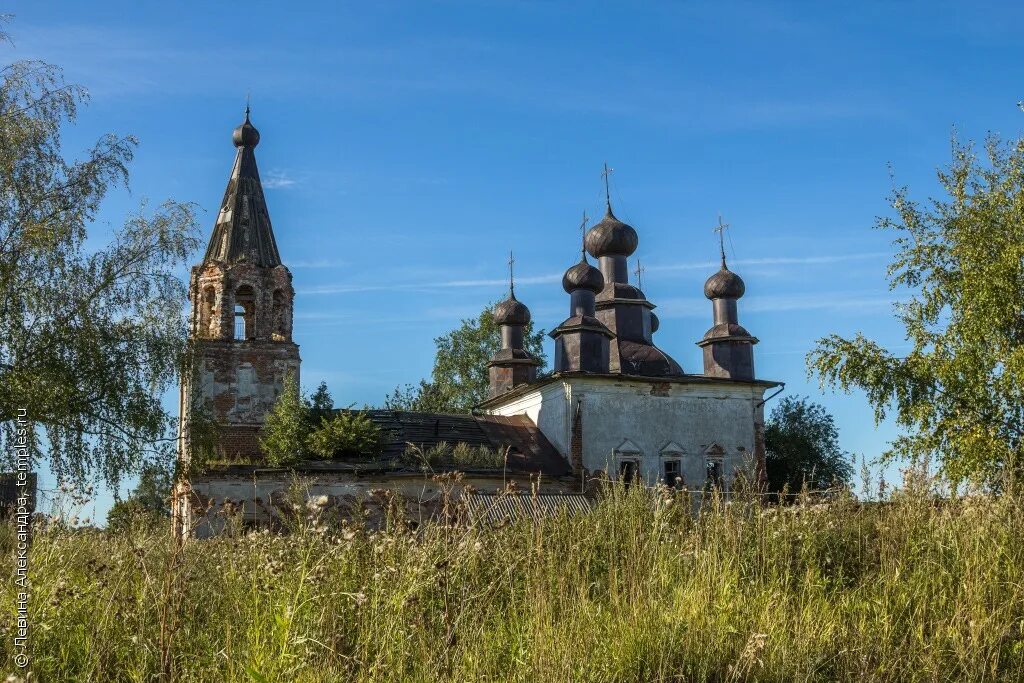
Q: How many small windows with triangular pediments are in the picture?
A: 3